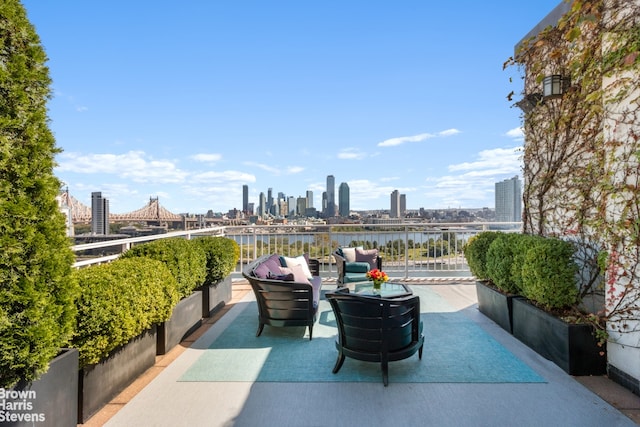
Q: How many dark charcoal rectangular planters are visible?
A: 6